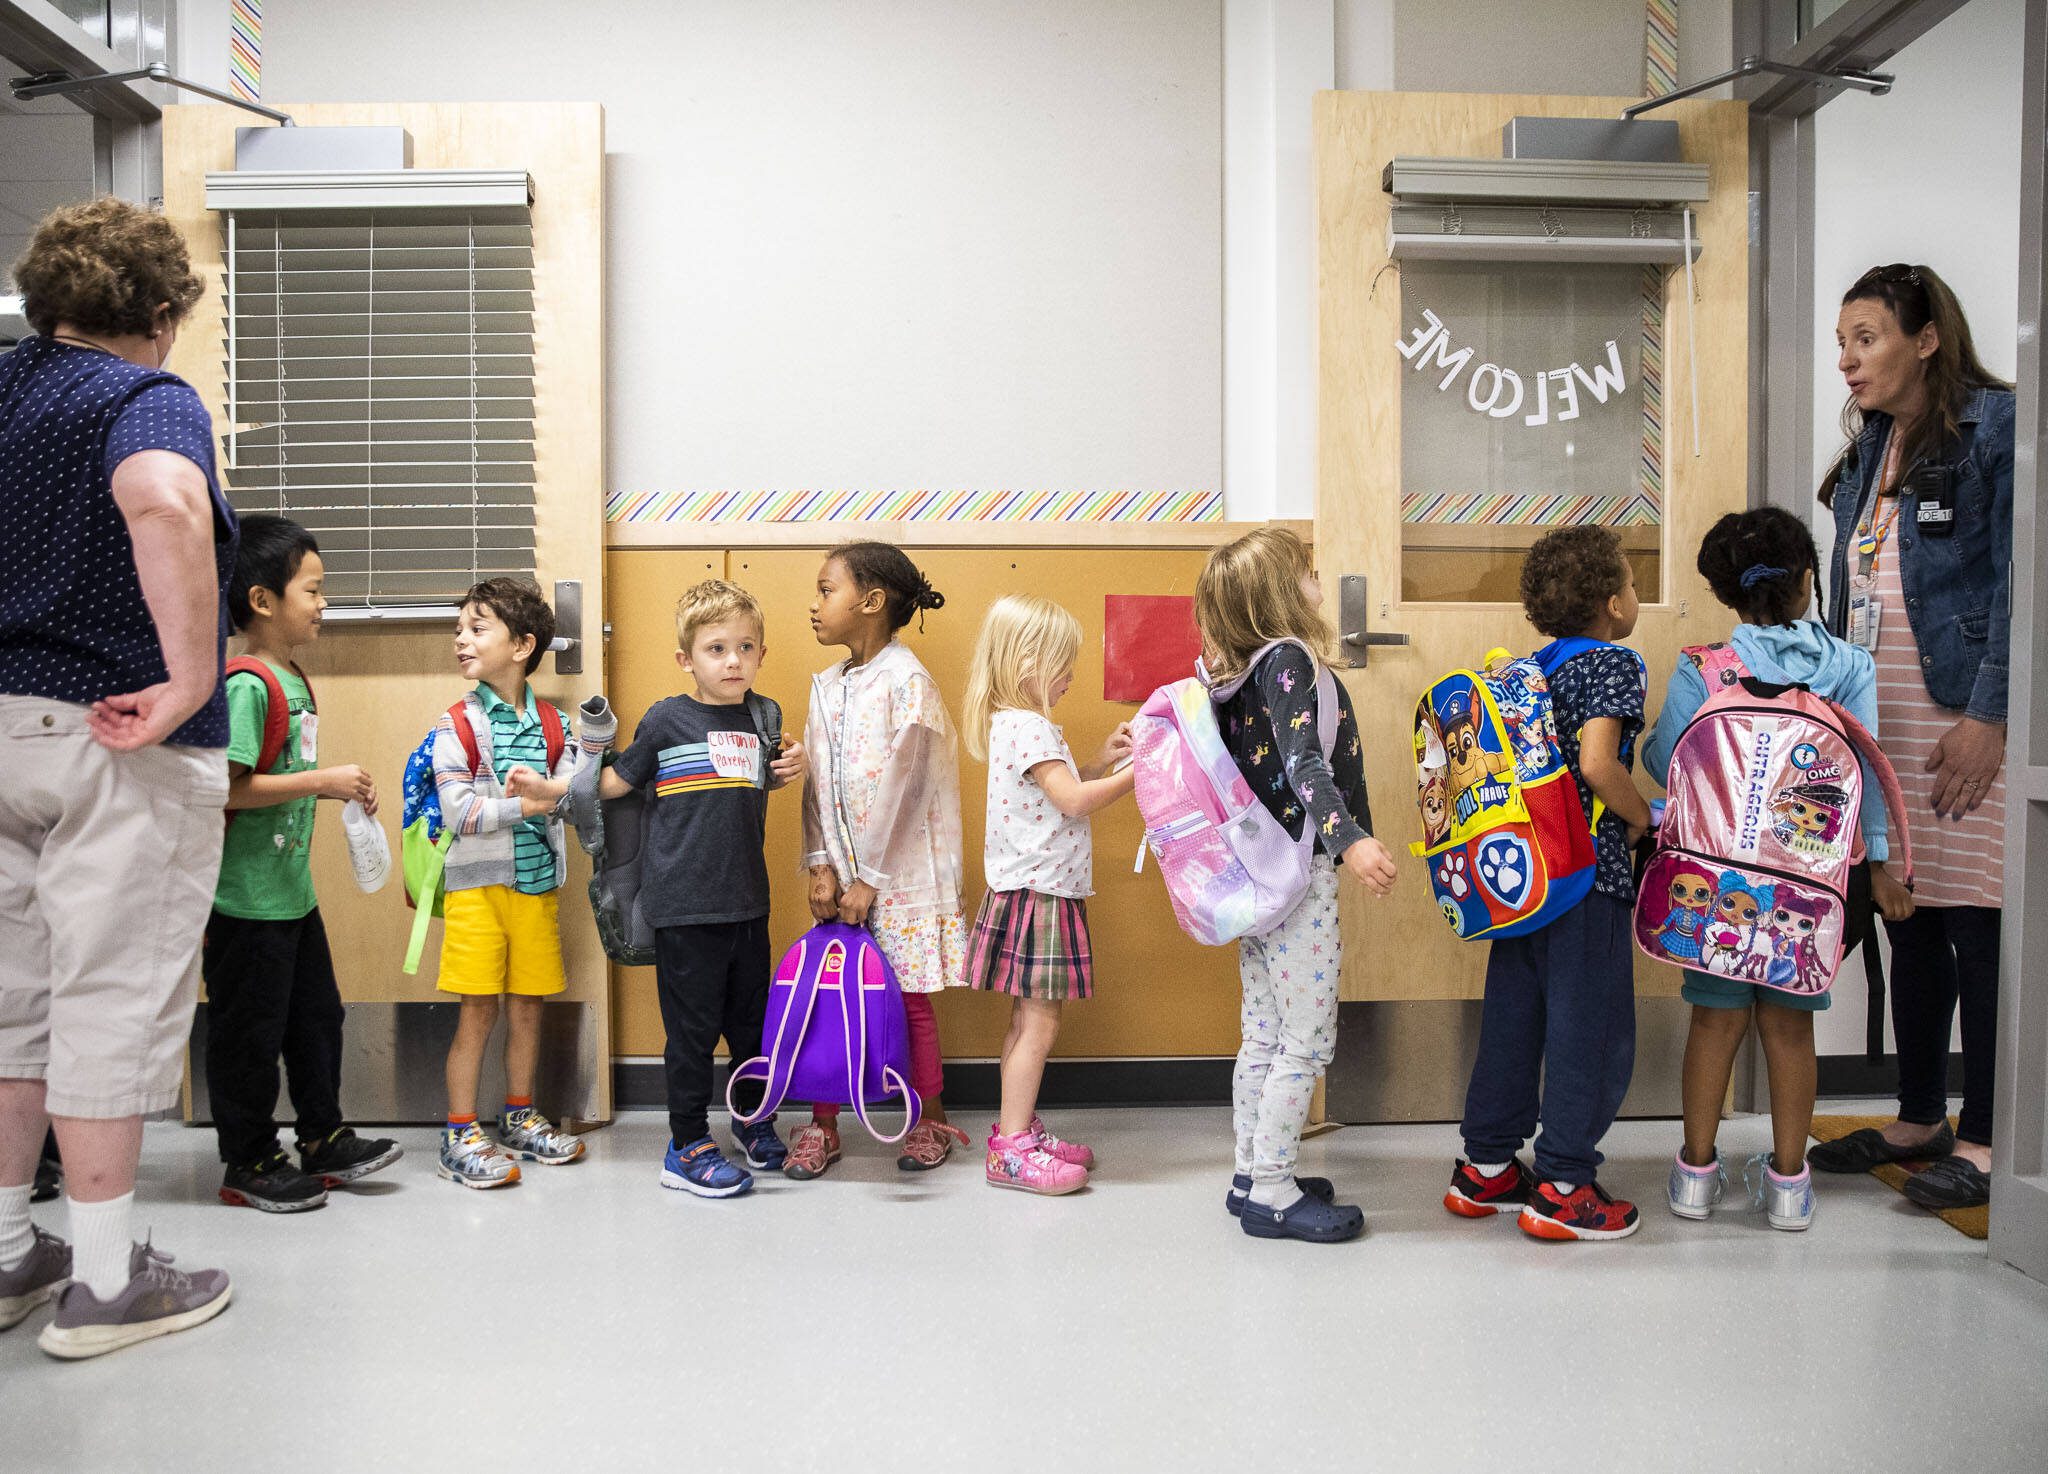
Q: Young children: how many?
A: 8